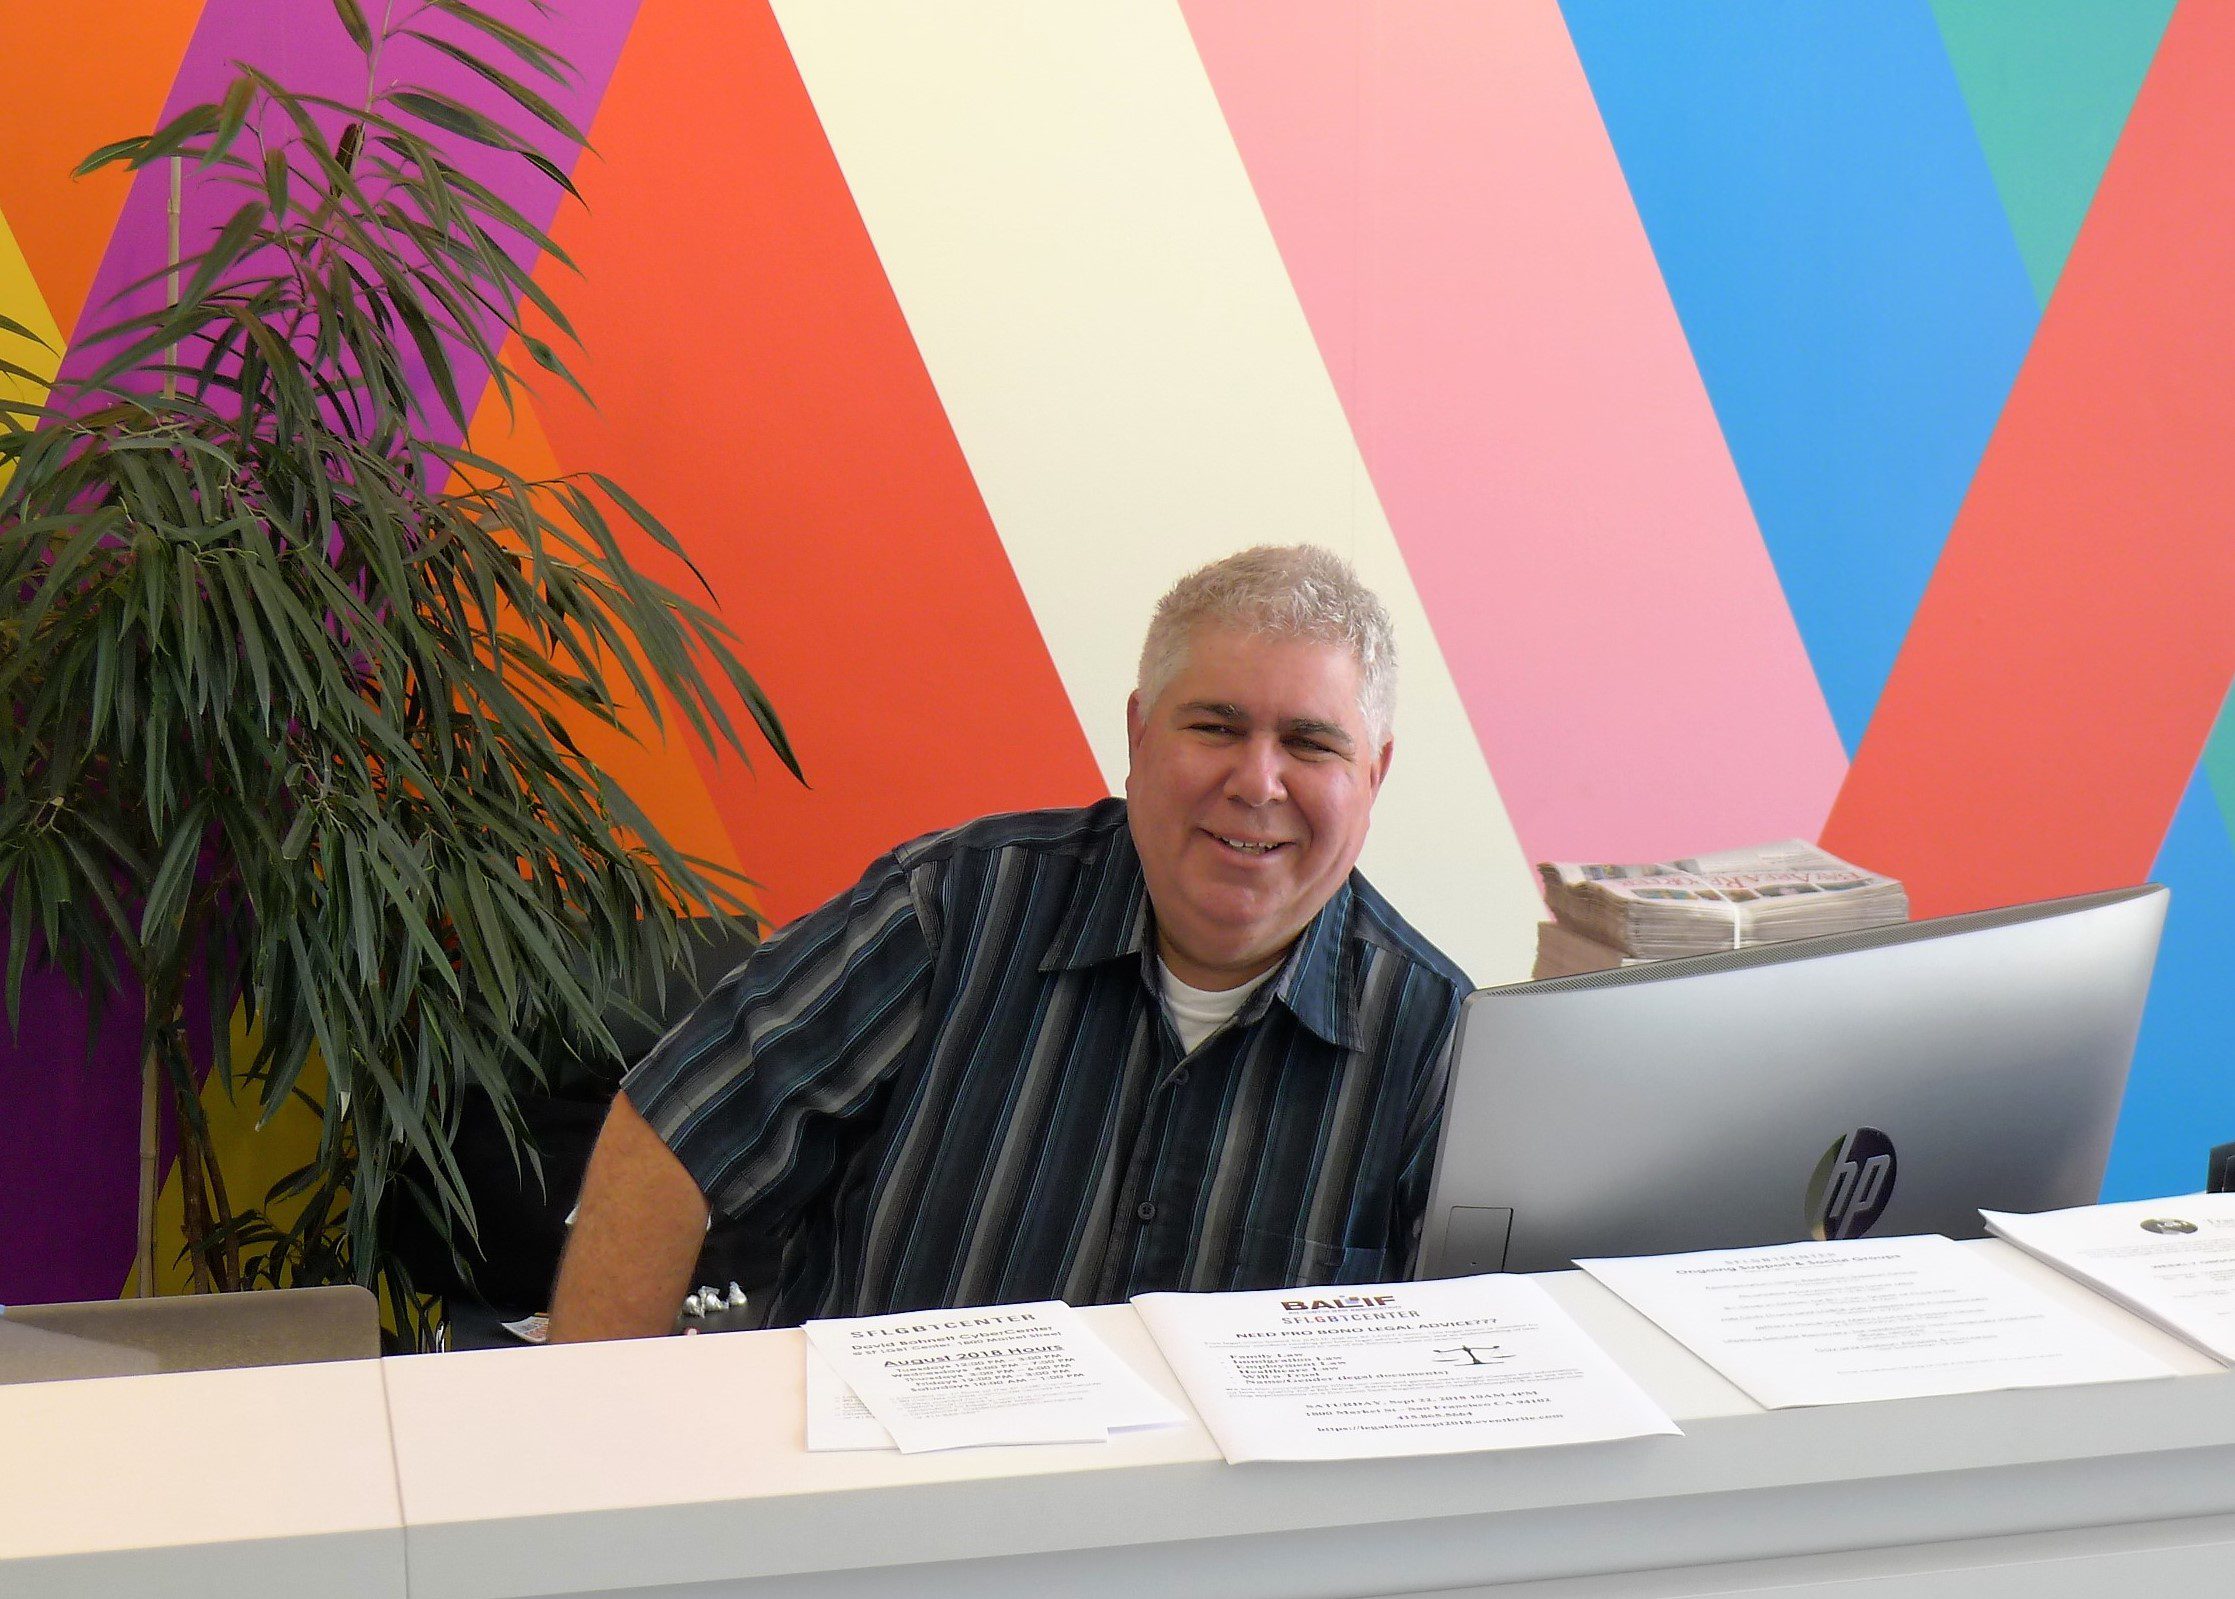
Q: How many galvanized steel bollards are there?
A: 0